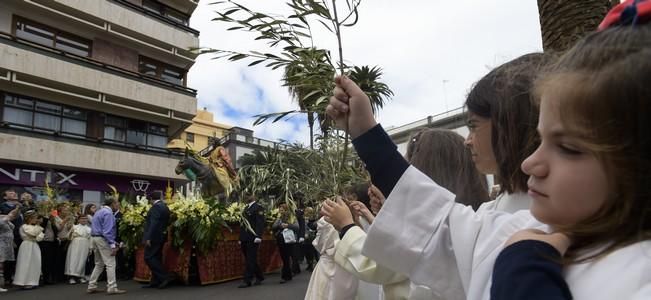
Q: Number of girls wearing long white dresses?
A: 2